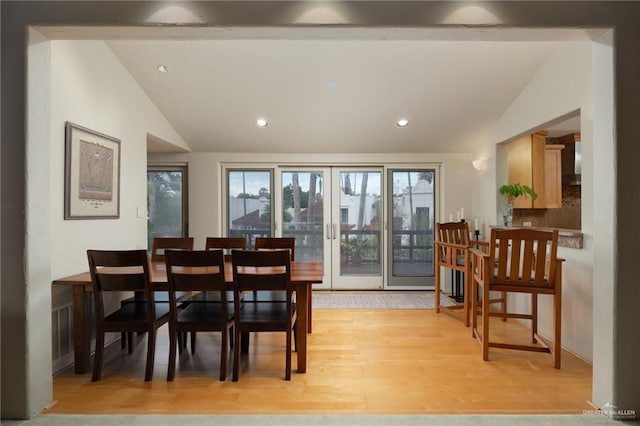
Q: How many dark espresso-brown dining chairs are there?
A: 6